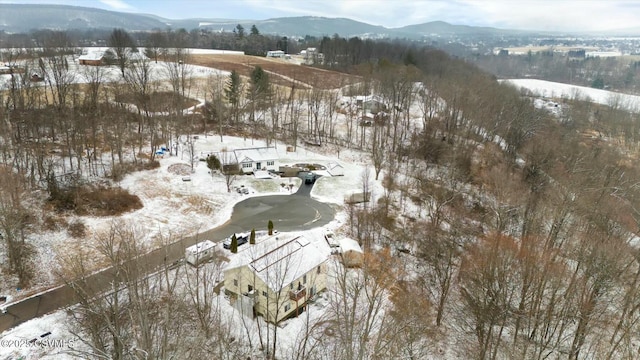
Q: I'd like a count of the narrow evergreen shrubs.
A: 3